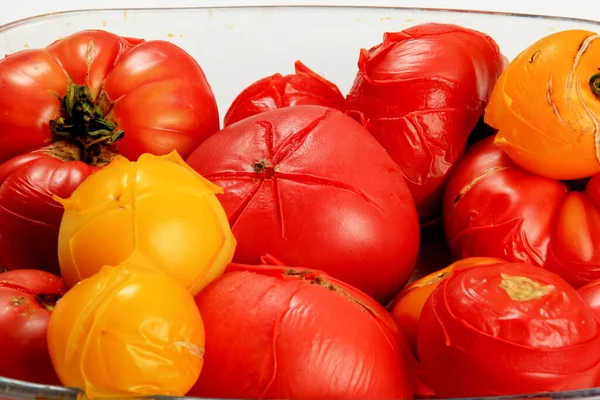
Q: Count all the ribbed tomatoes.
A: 2